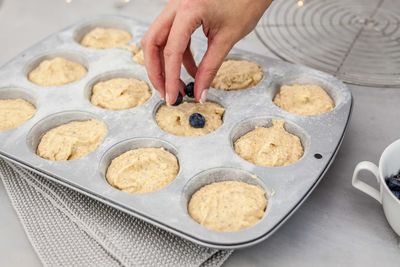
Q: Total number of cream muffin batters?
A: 12